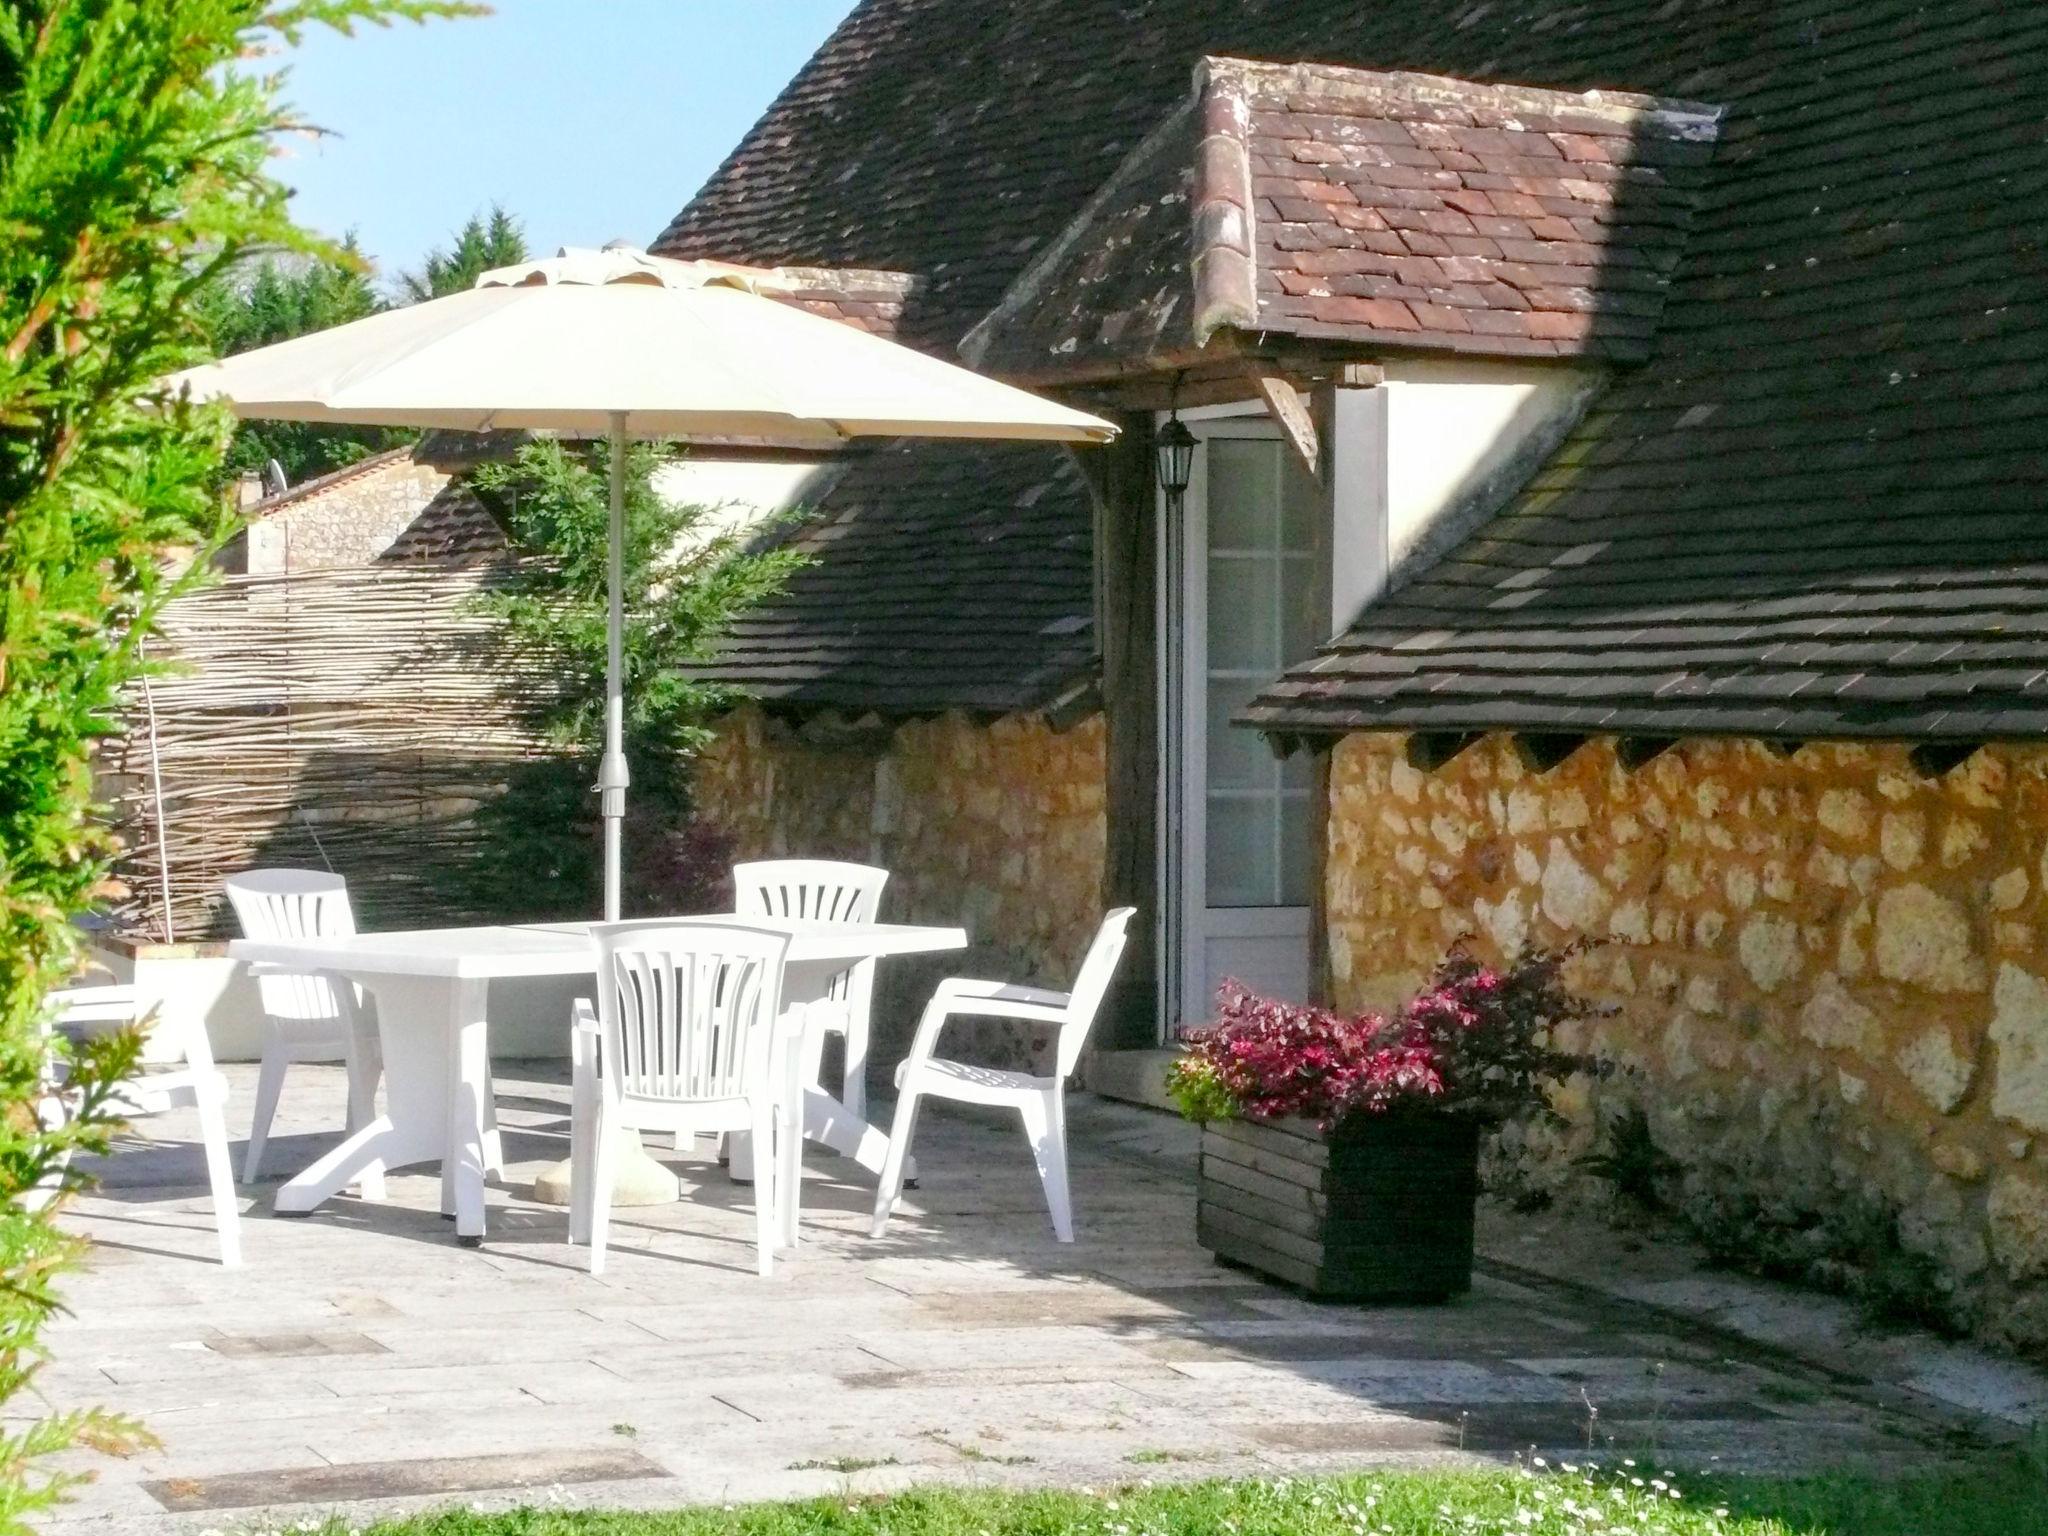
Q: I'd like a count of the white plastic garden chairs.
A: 5